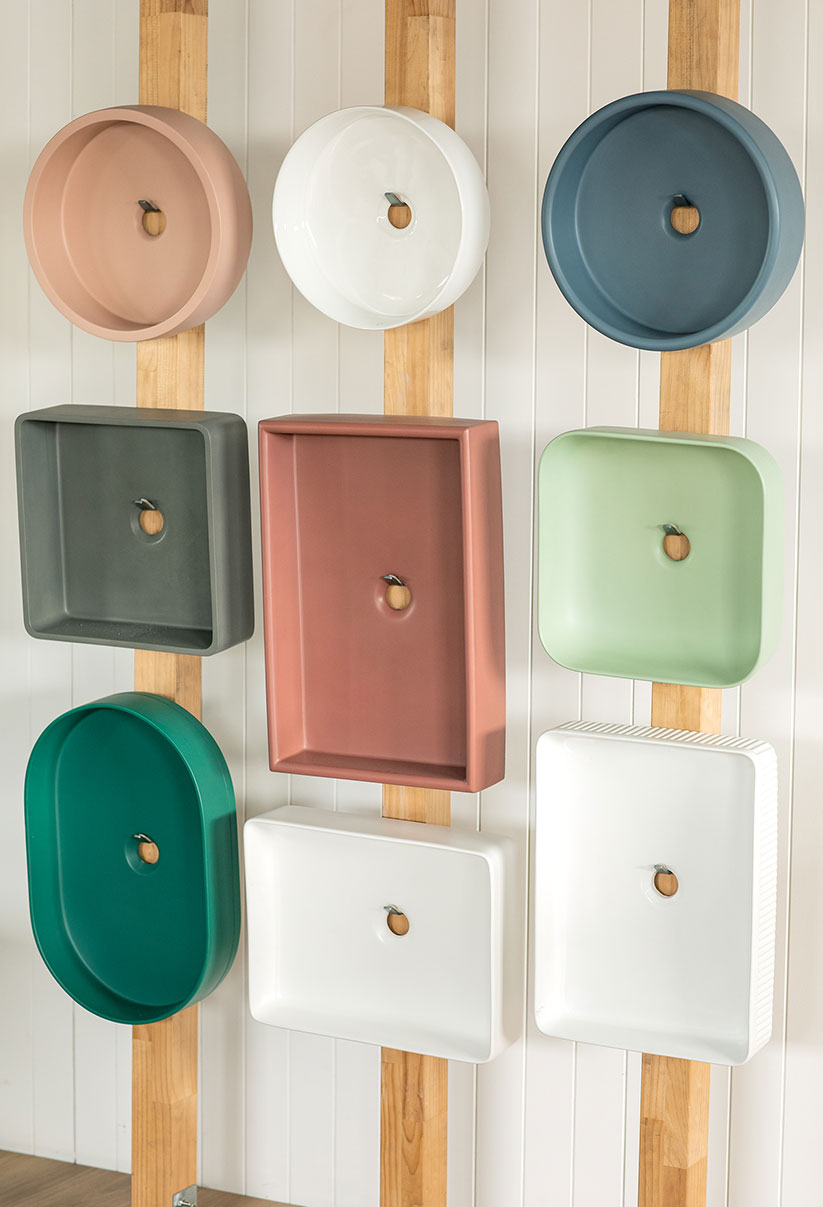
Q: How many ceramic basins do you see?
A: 9